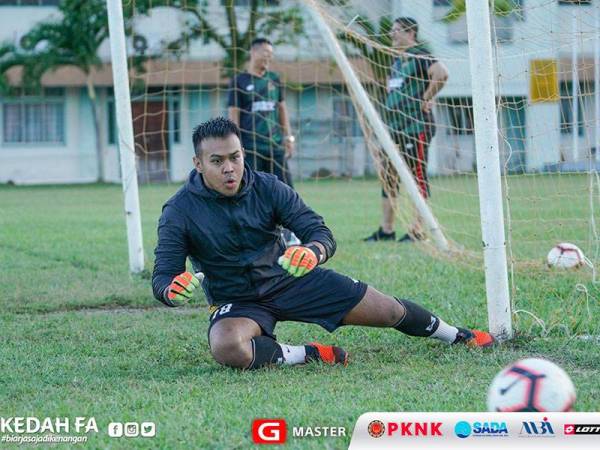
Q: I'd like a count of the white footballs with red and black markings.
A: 2